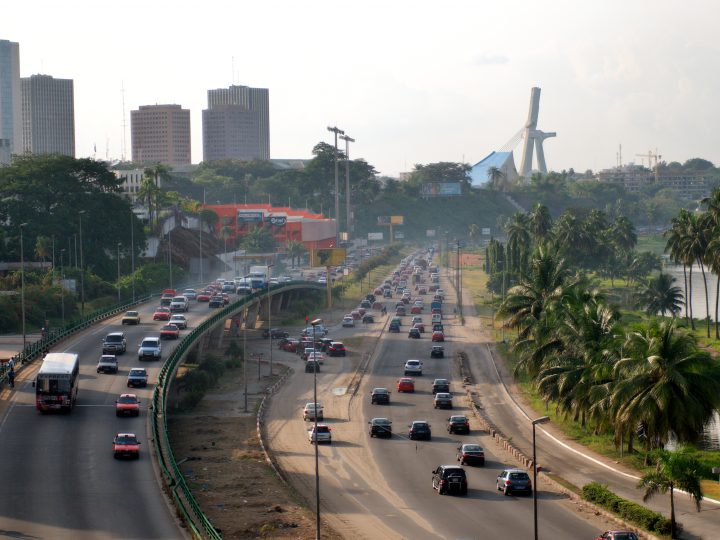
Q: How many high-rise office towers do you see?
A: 5